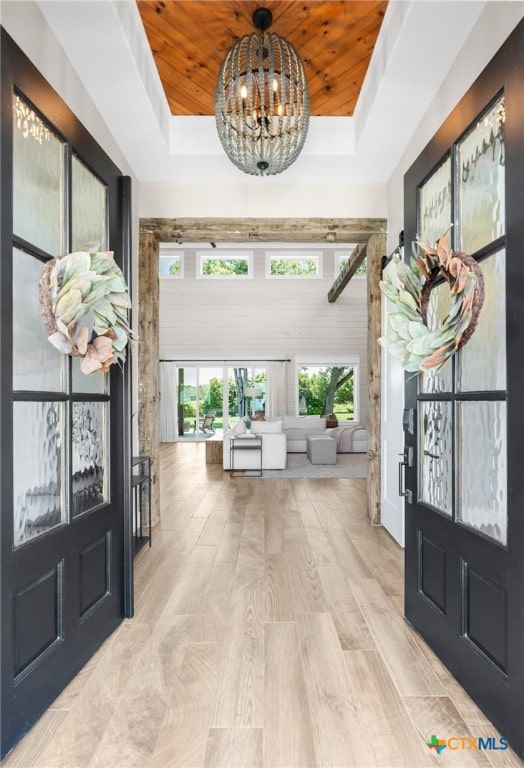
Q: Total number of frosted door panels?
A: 12